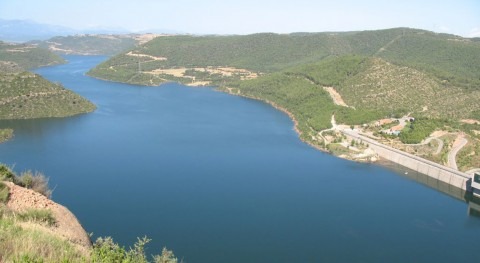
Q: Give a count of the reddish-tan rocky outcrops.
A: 1